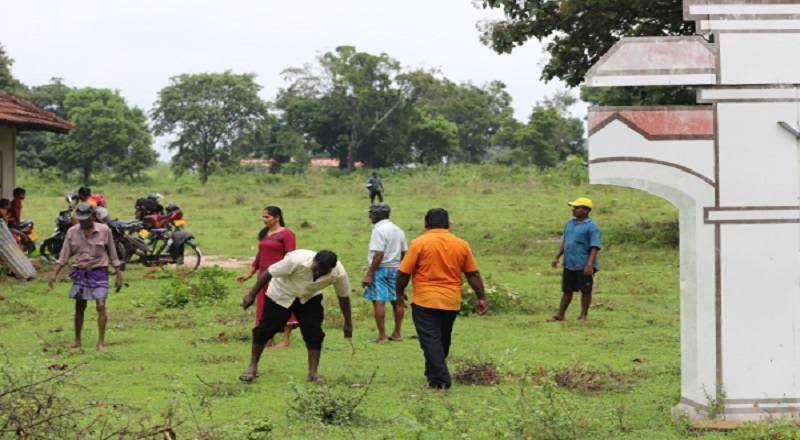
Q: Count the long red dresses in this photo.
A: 1